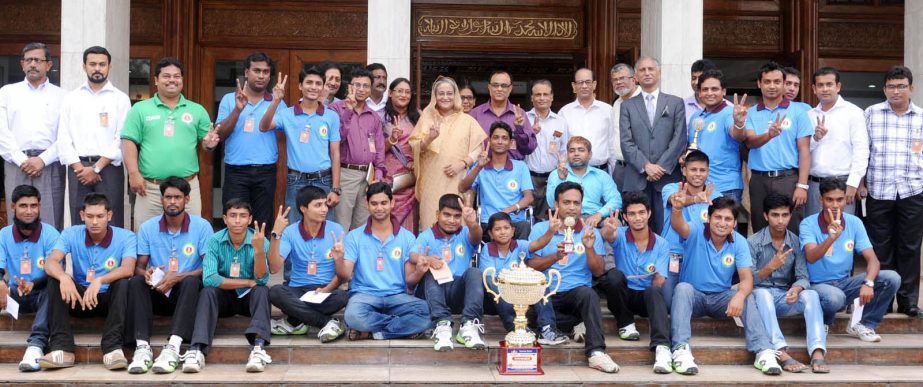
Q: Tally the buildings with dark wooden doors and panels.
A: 1